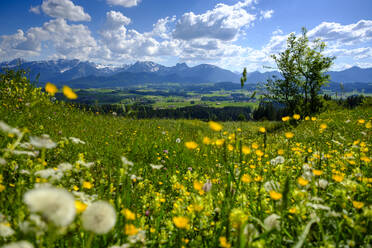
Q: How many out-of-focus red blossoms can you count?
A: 0